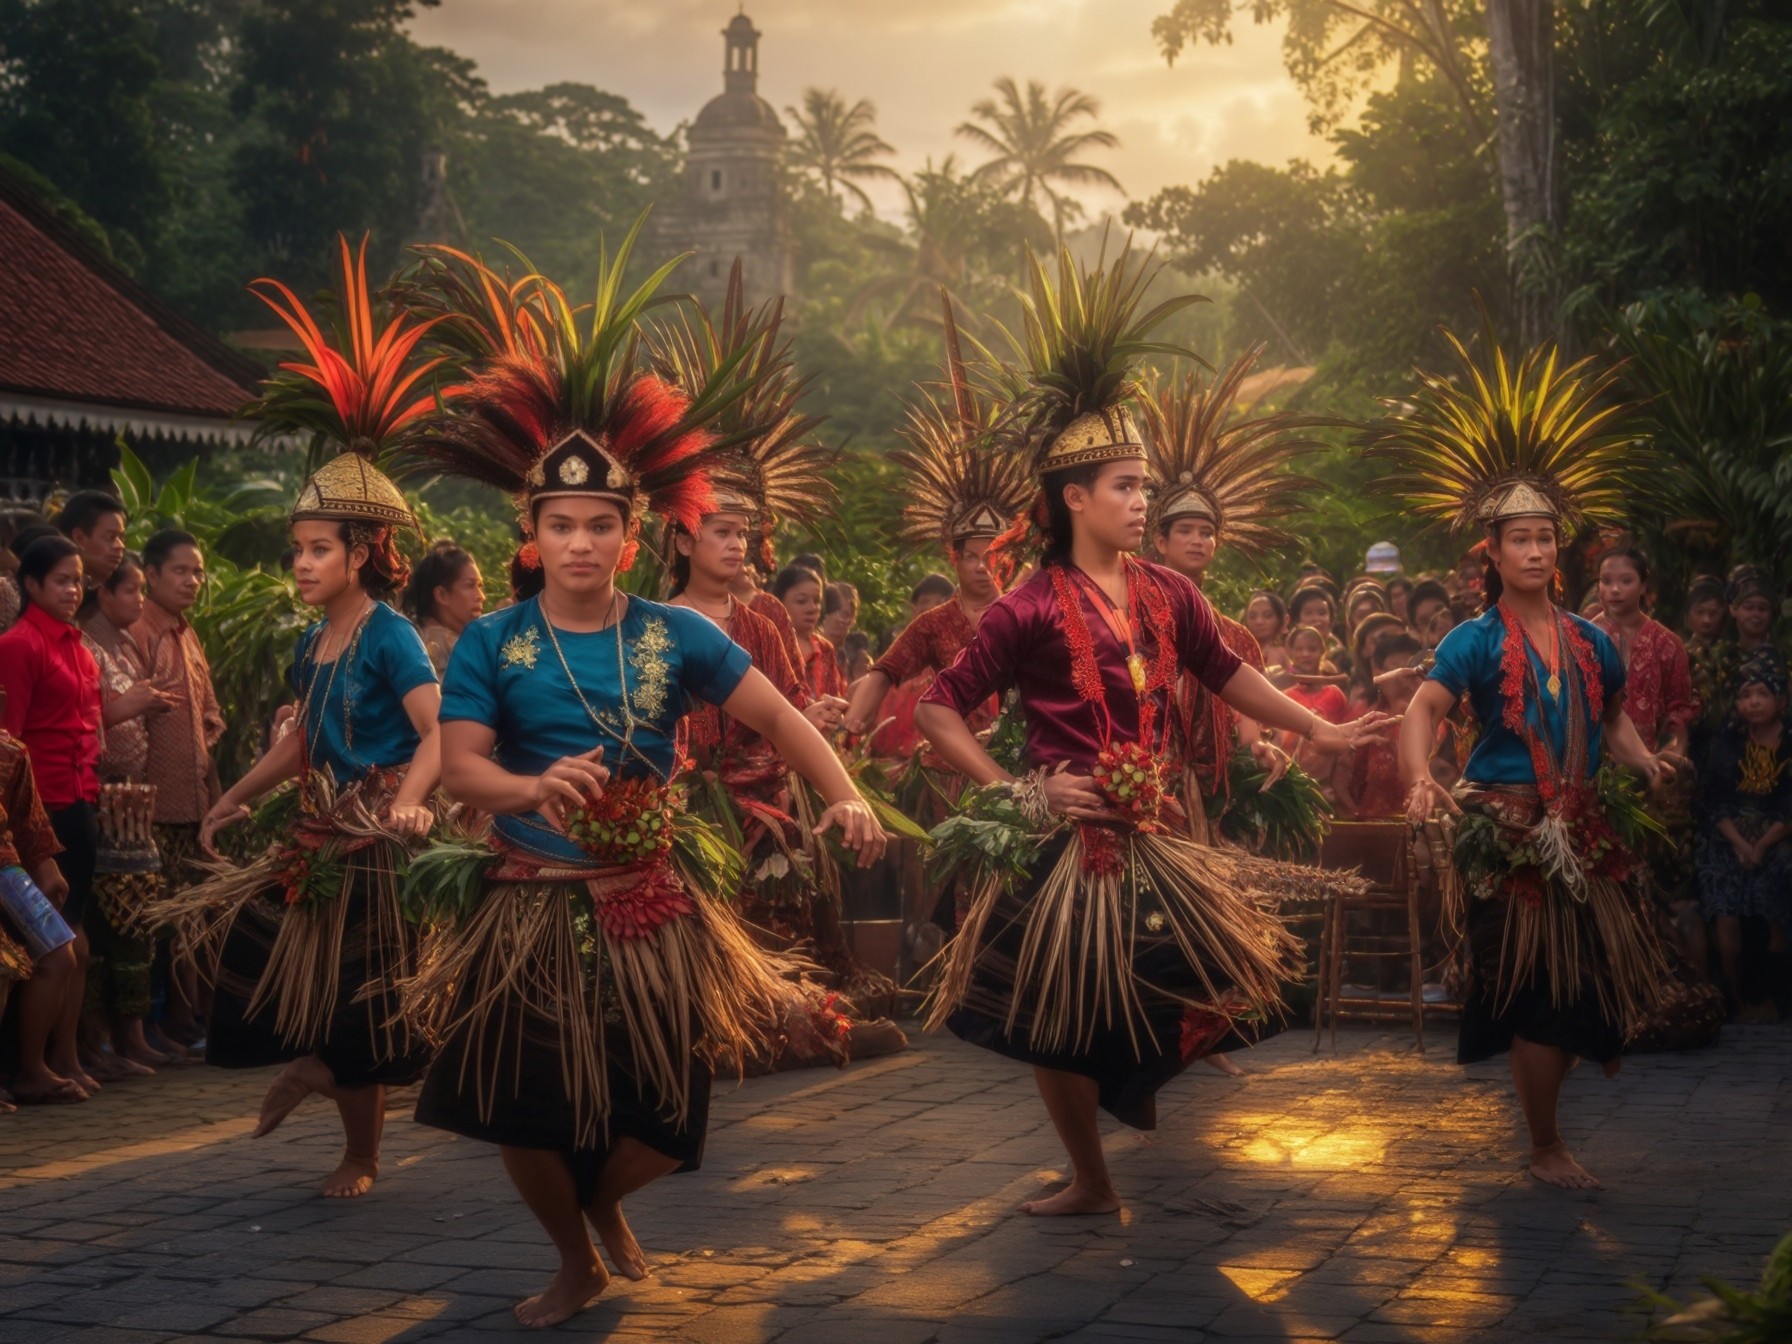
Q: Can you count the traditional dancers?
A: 7